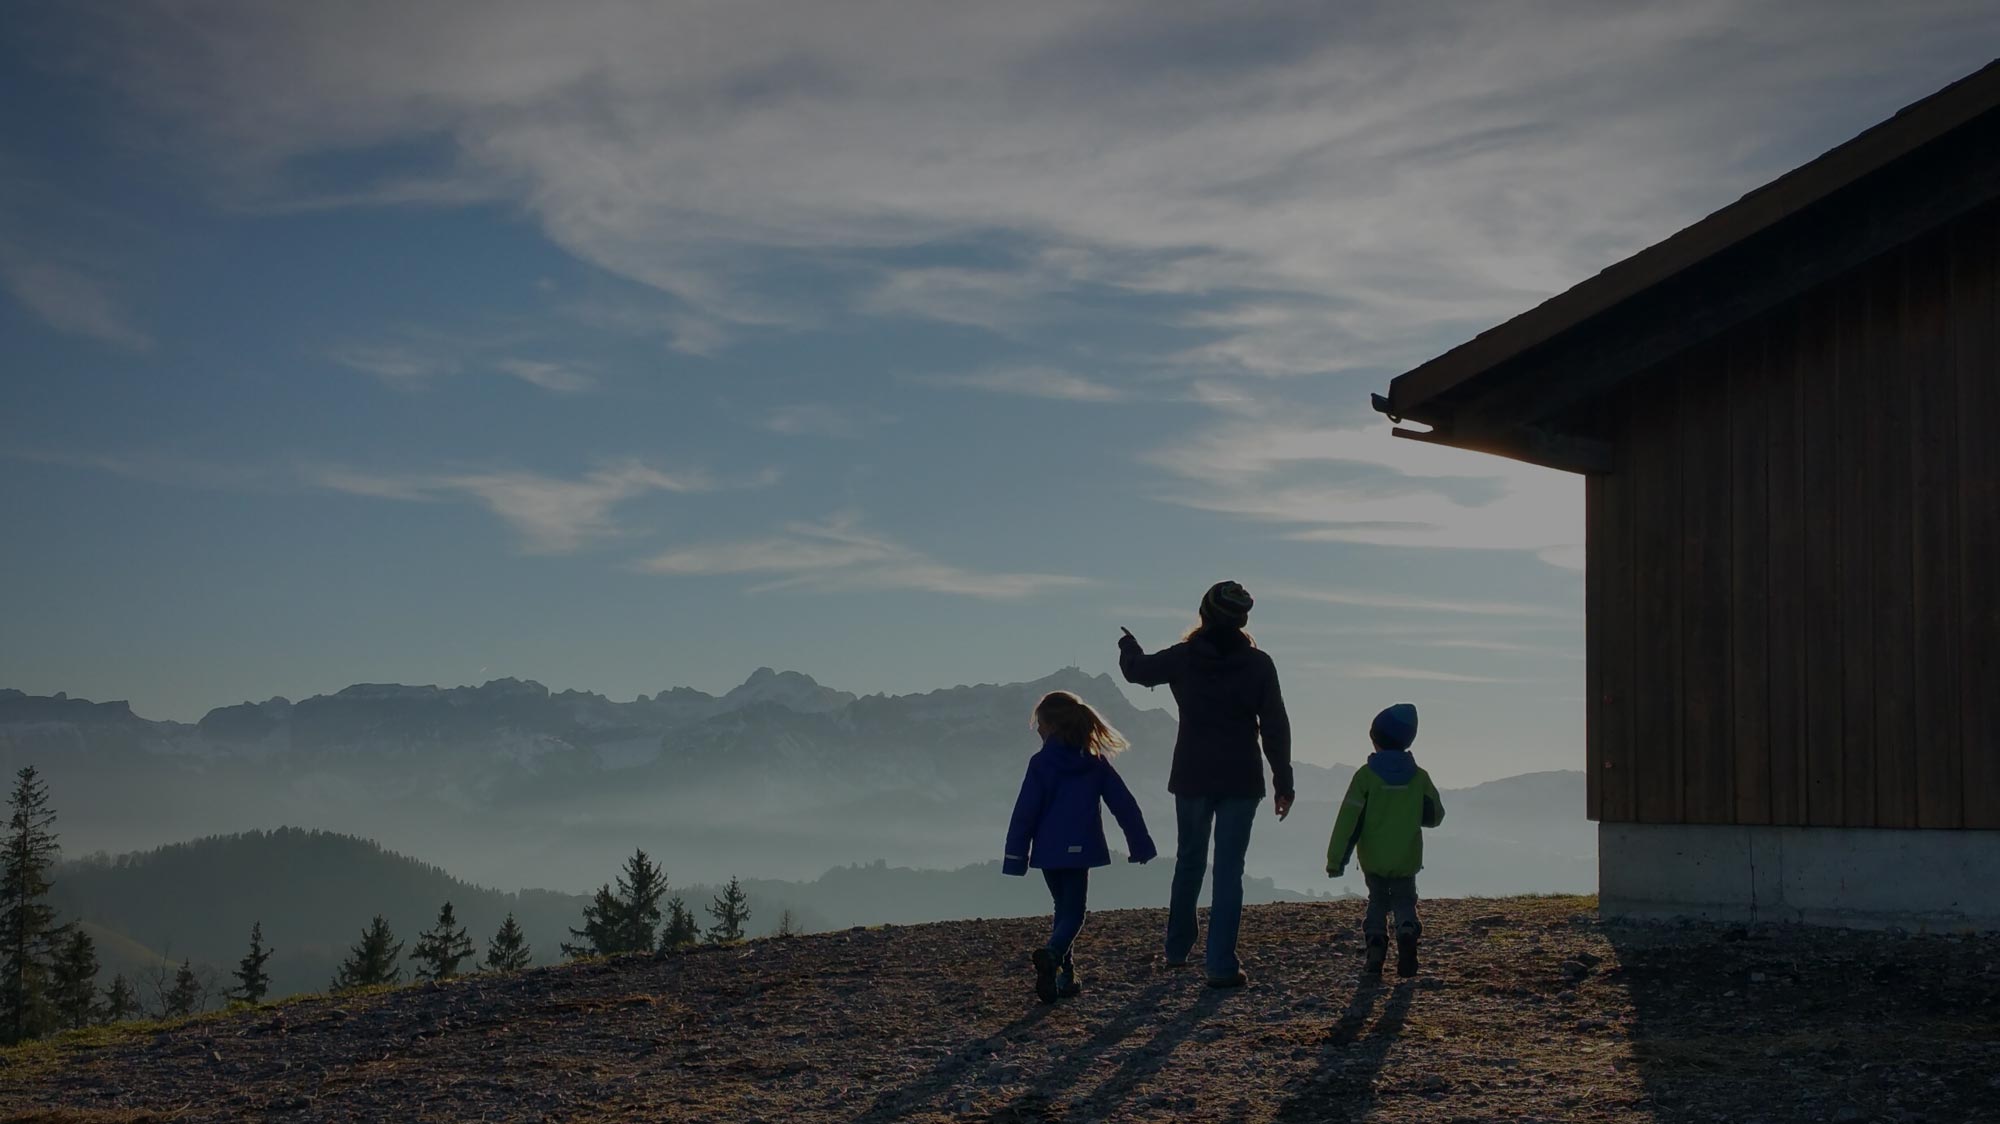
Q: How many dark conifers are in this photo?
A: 12